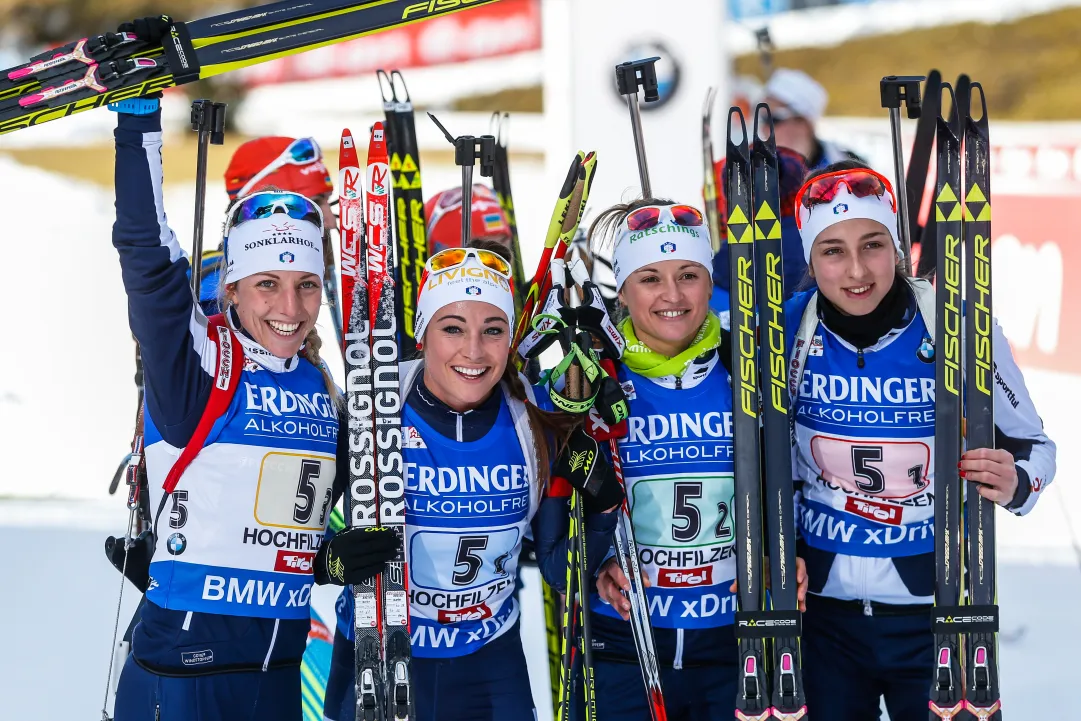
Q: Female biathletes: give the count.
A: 4